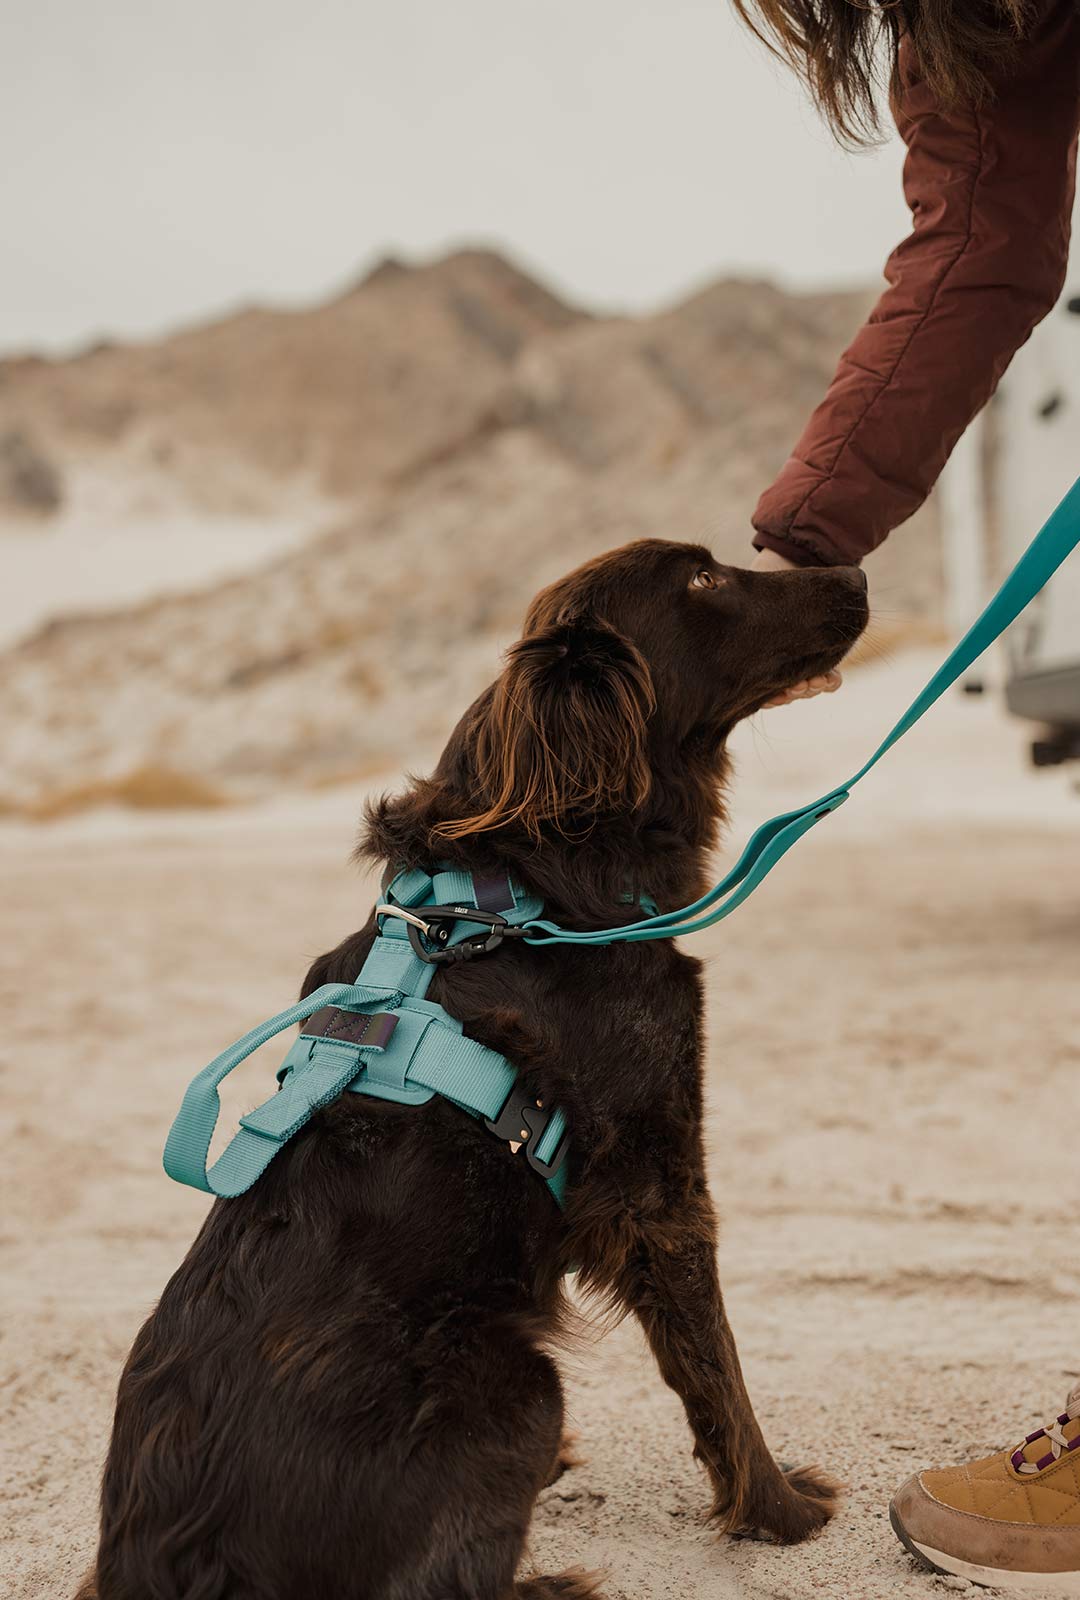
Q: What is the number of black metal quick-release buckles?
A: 1